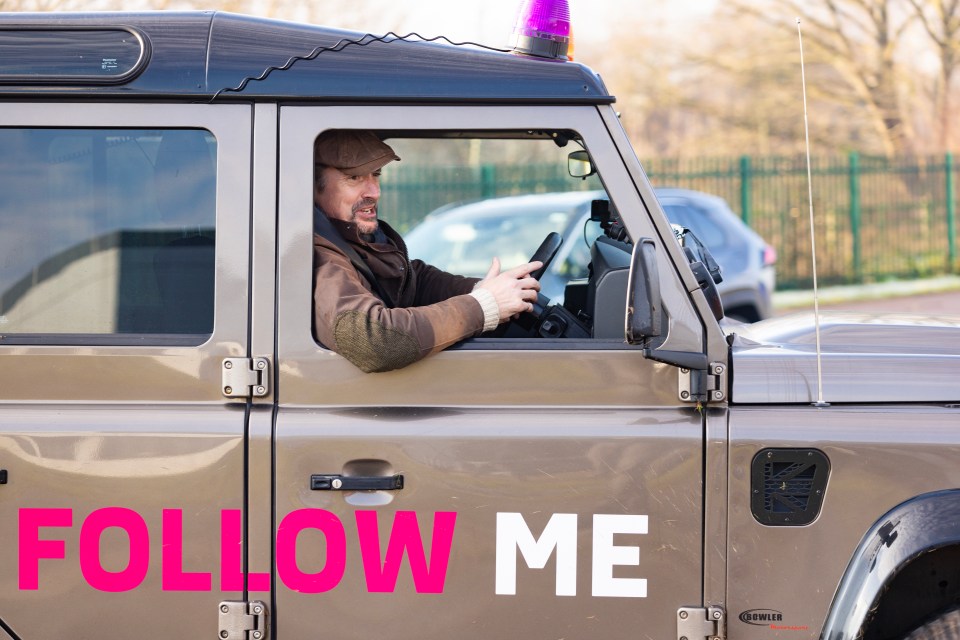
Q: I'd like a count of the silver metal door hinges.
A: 4